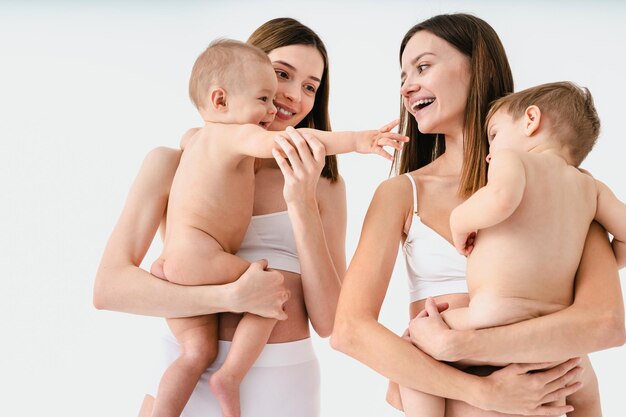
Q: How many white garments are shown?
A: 3